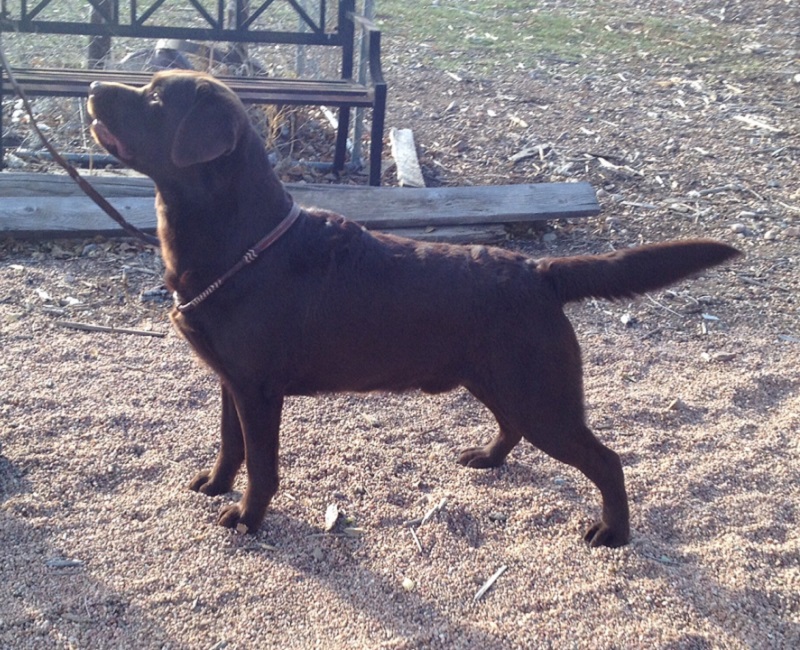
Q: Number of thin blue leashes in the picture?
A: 0